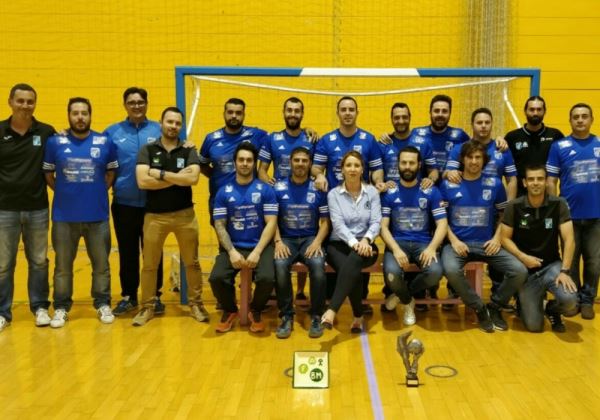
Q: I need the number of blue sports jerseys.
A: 12